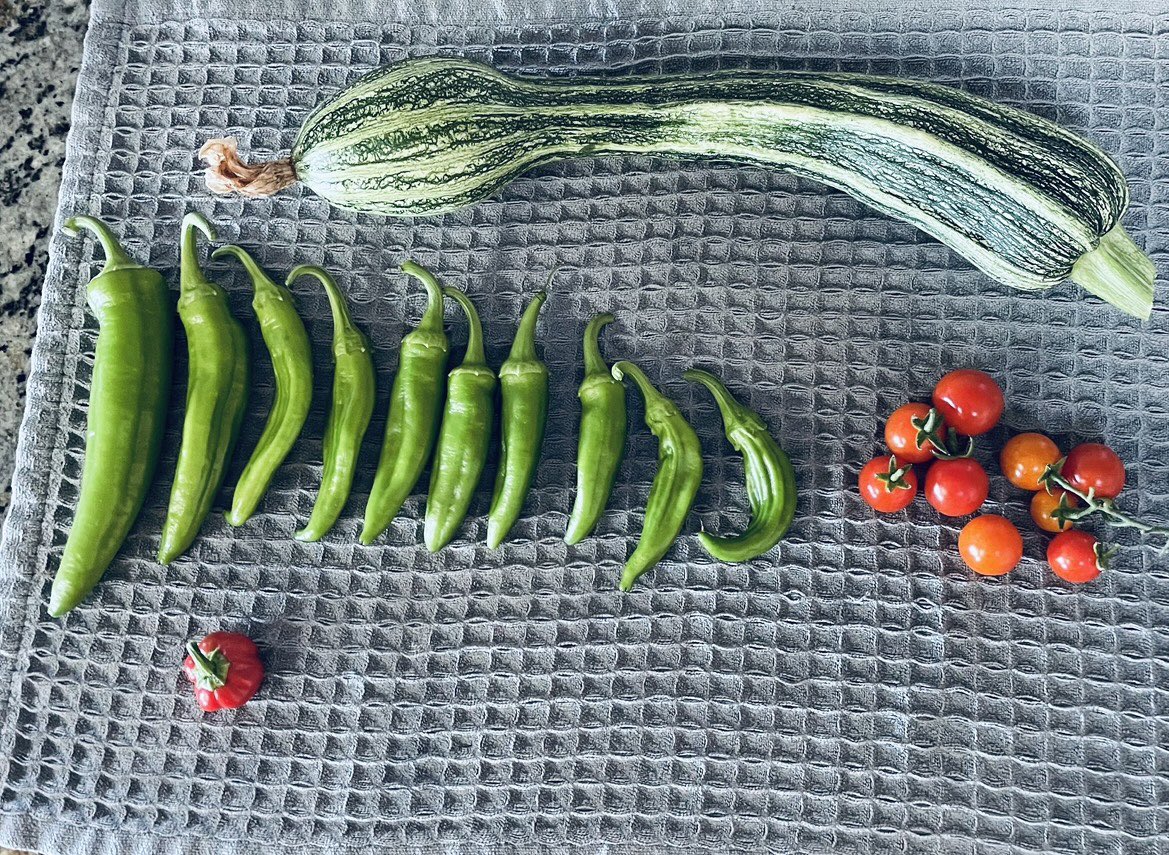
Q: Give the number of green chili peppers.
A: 10